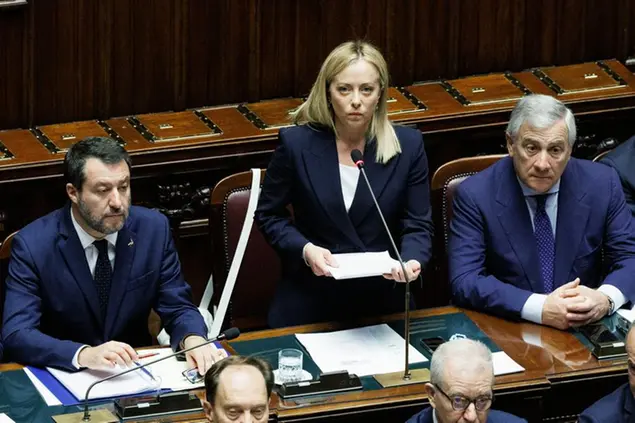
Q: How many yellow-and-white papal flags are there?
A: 0